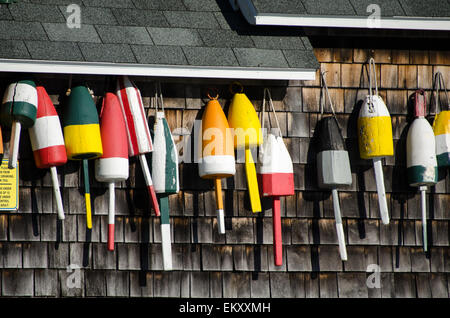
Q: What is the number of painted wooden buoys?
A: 14